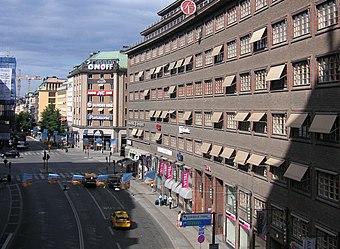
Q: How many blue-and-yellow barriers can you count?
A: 6